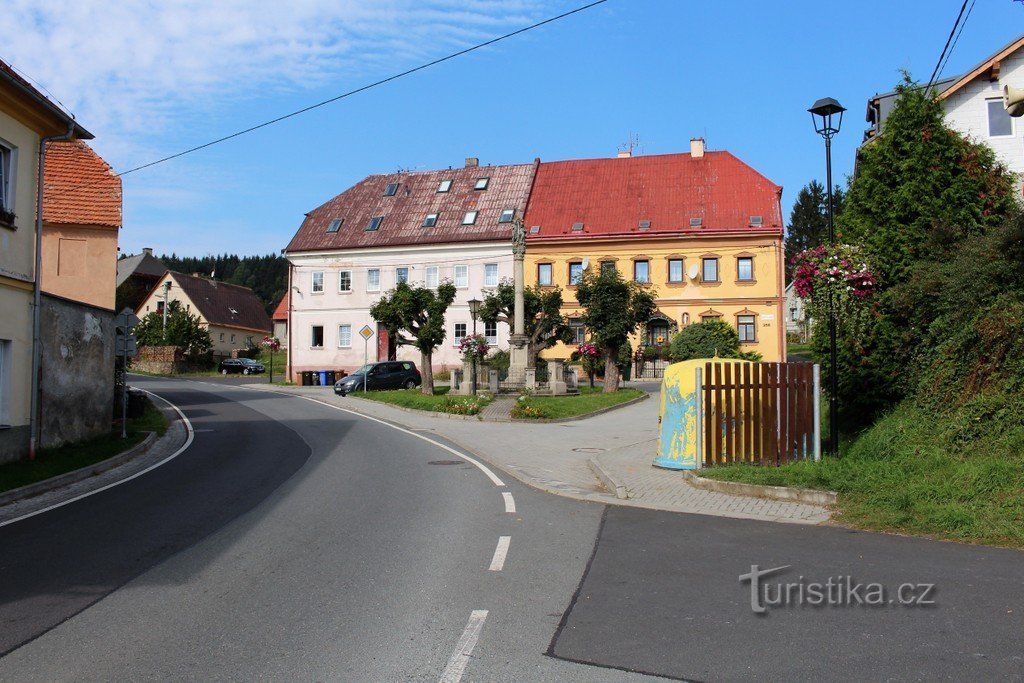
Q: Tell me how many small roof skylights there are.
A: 13